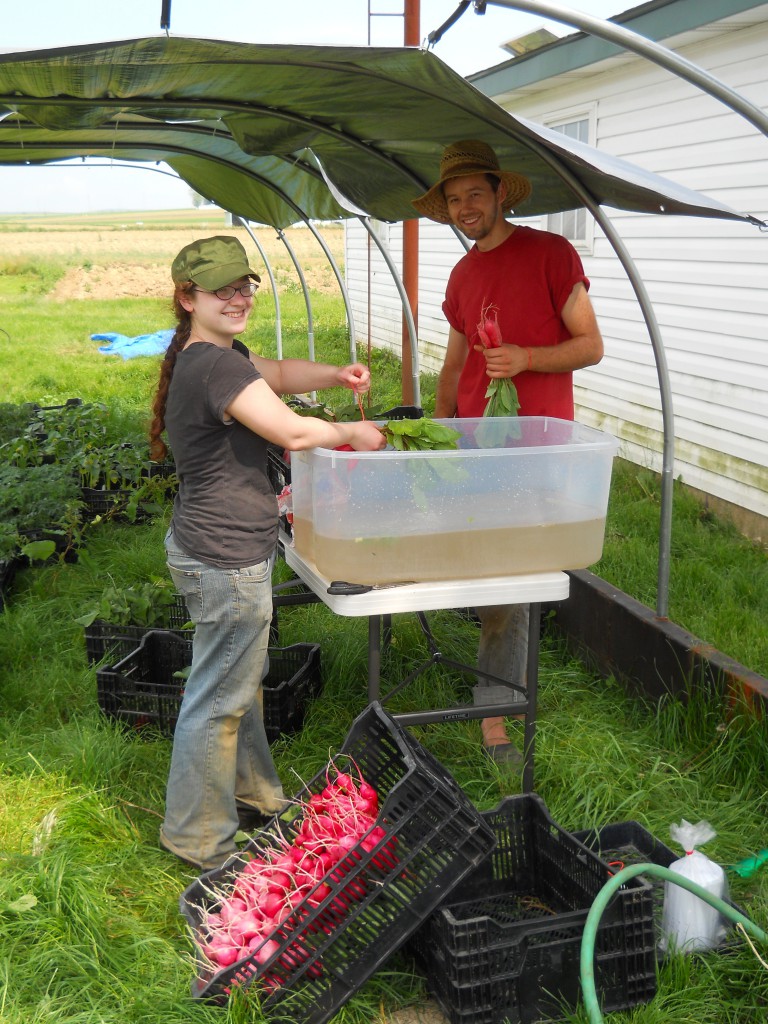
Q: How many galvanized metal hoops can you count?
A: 7